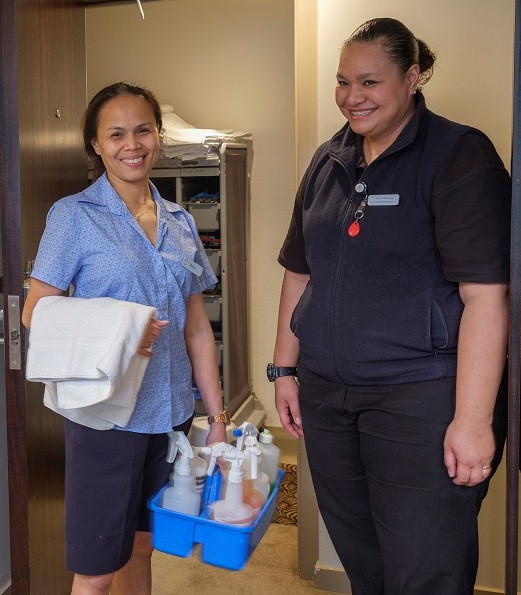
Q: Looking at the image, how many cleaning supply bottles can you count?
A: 6